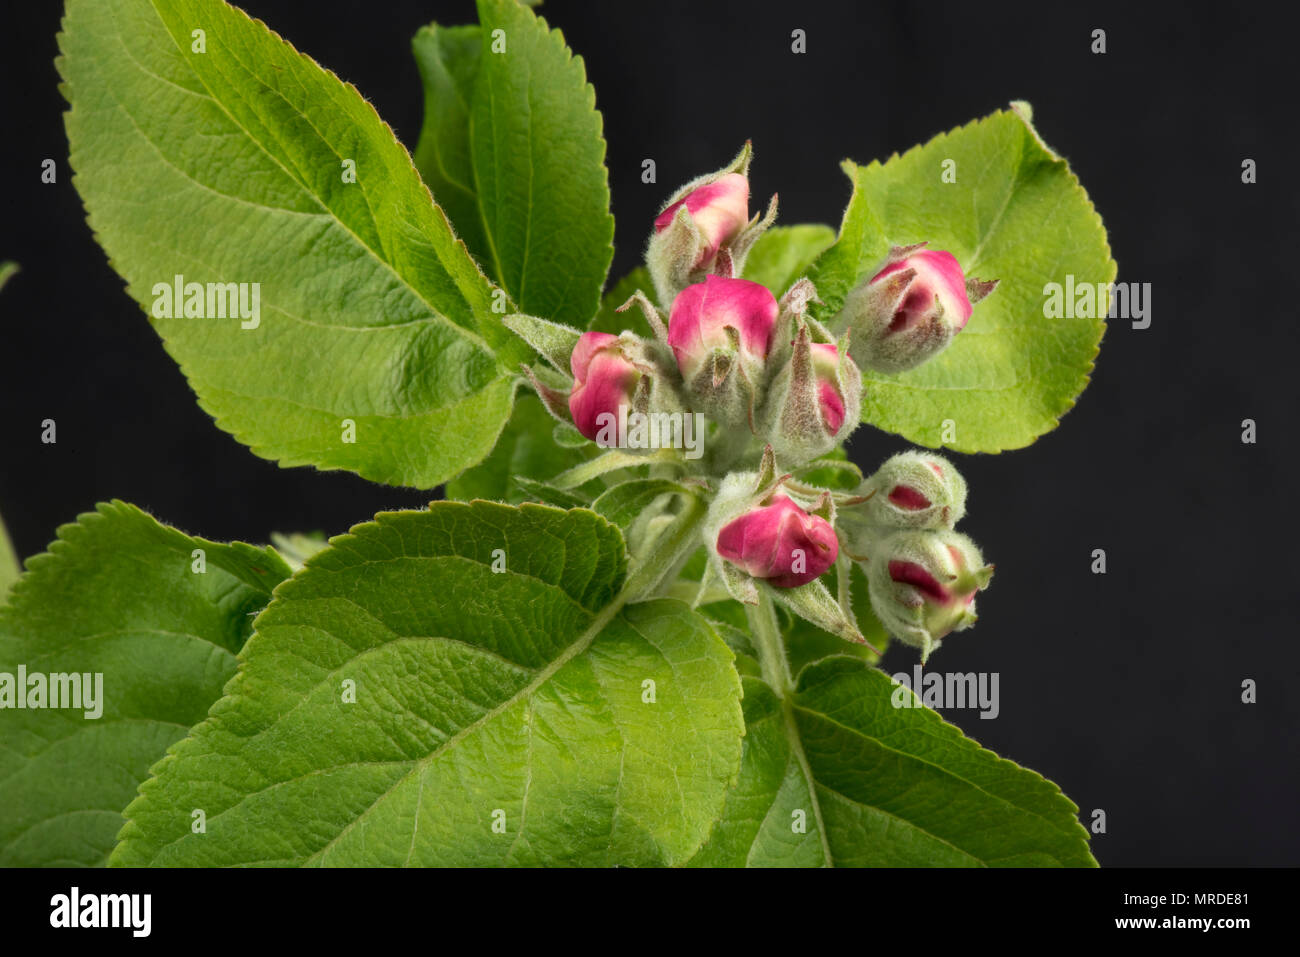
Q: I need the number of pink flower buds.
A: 8